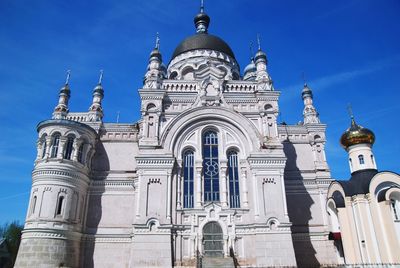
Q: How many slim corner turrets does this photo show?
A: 5